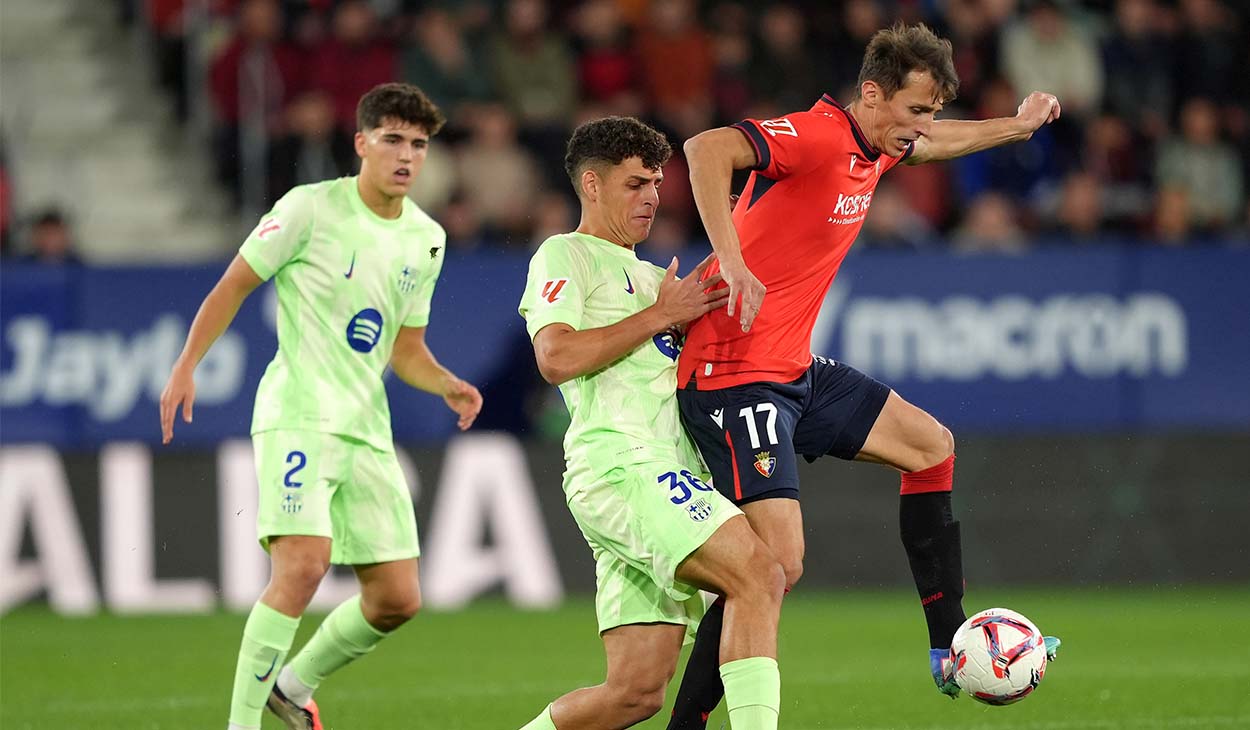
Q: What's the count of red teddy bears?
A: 0